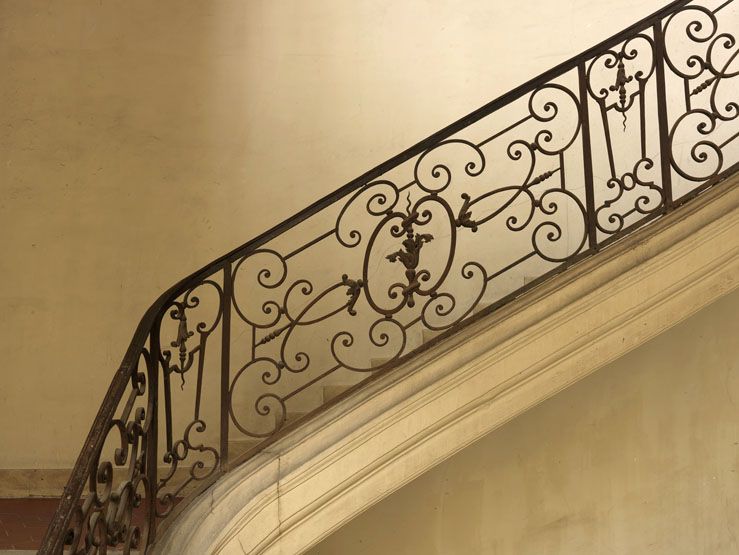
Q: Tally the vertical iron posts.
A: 4